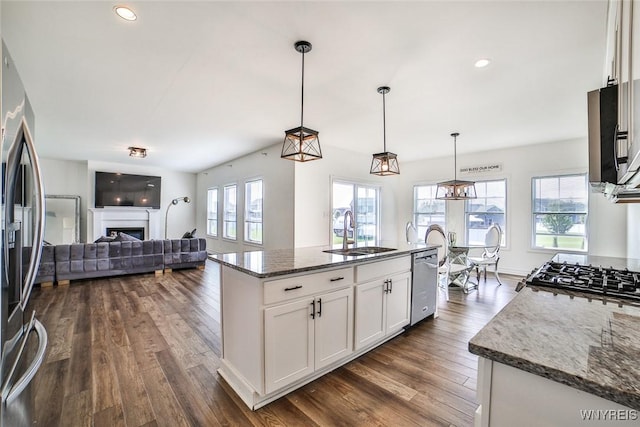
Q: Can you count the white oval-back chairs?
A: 3